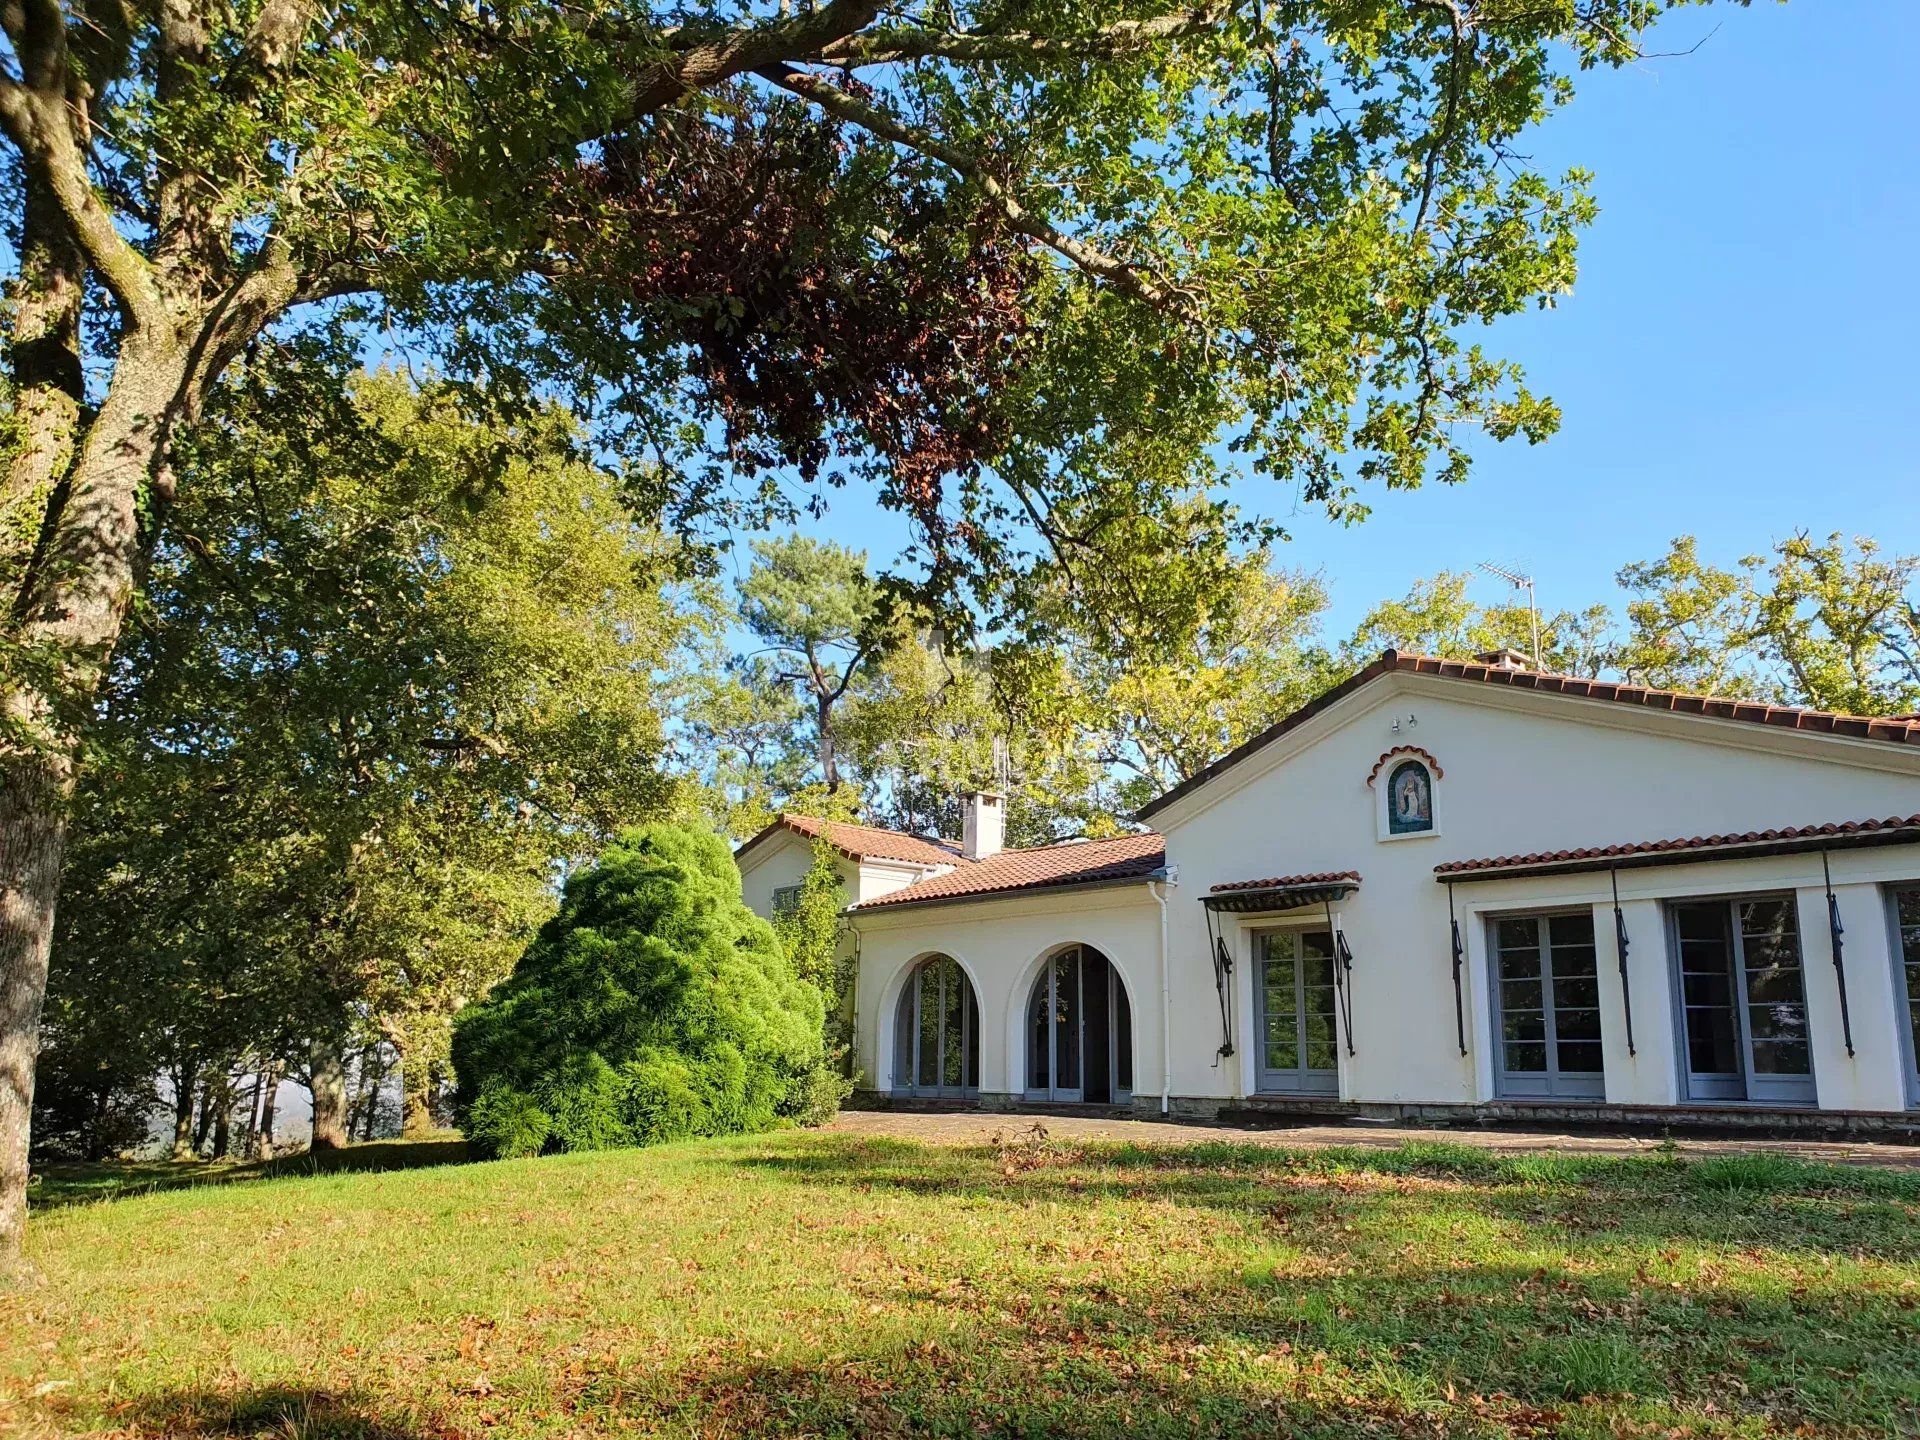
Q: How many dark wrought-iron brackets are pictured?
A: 5